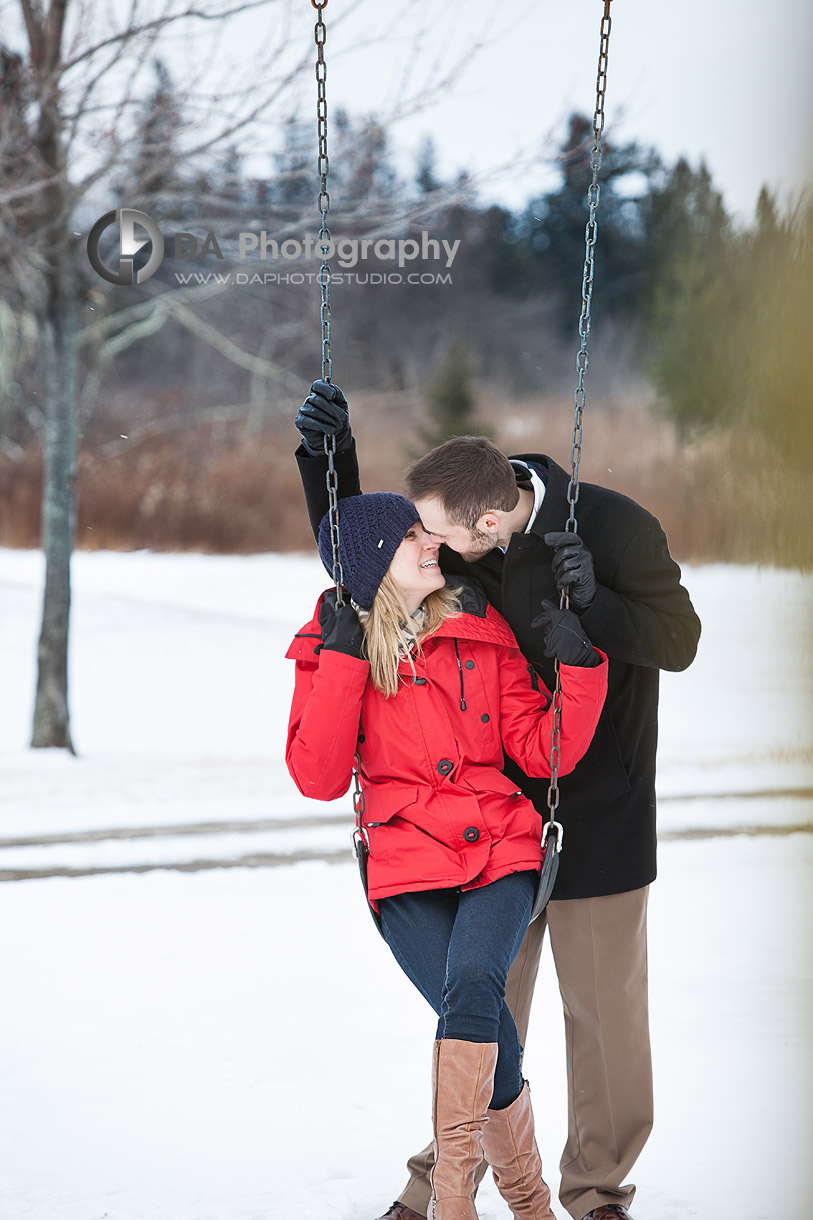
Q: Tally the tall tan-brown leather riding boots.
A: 2